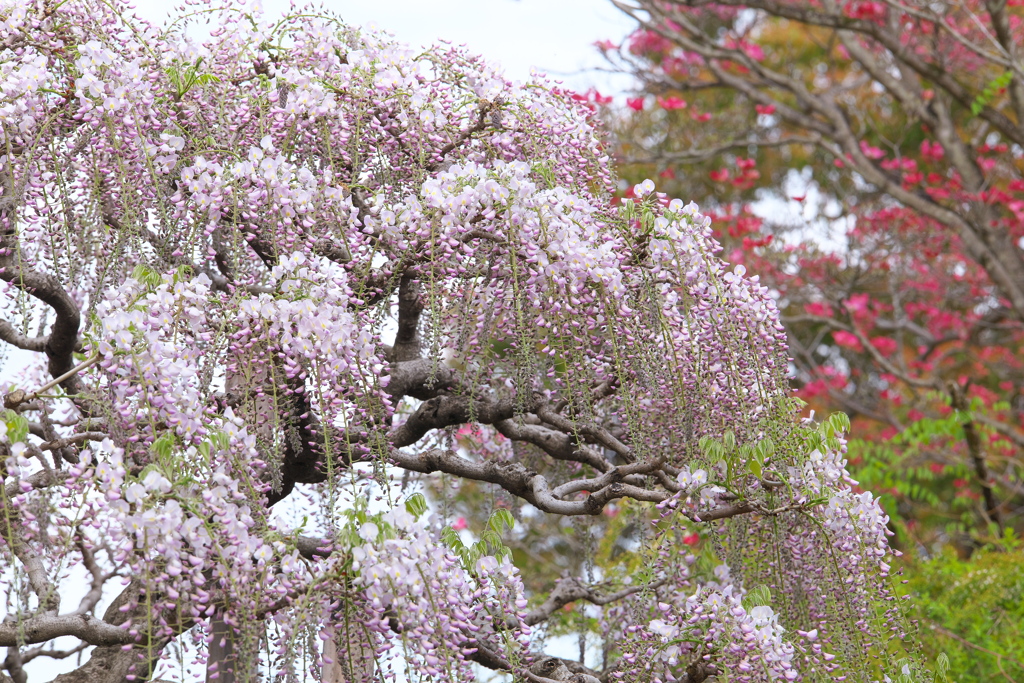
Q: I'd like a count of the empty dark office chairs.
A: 0